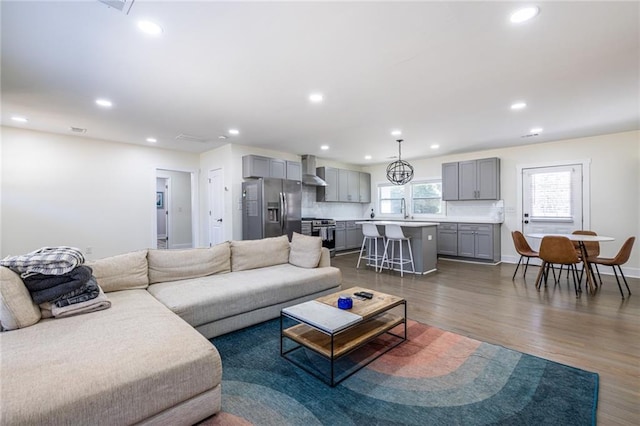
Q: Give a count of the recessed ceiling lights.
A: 13